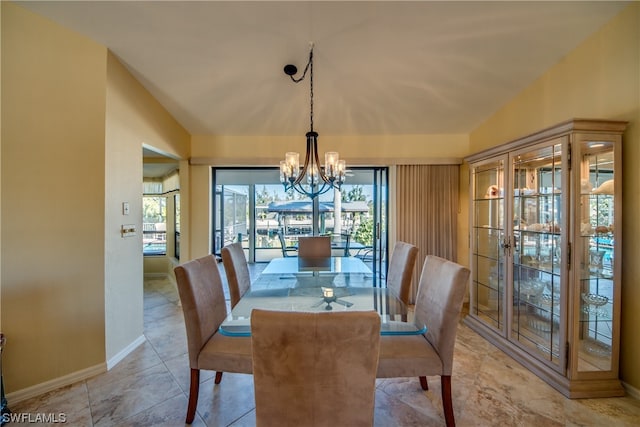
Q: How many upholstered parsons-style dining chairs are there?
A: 6